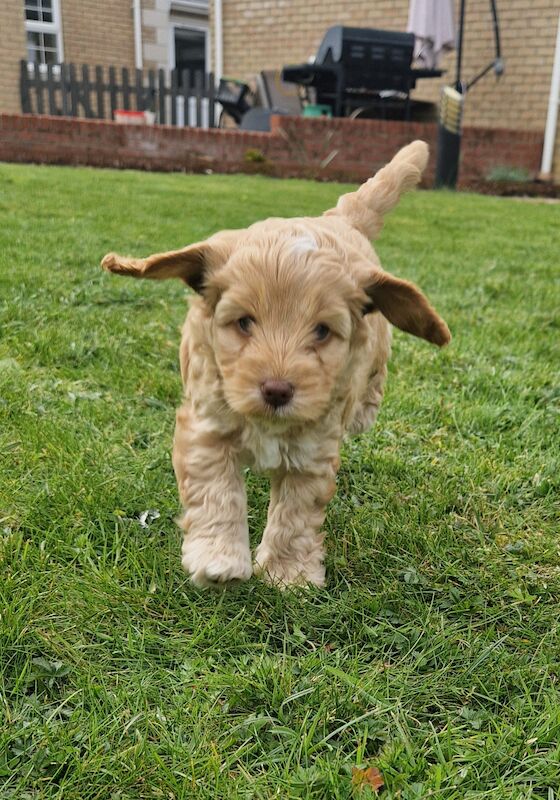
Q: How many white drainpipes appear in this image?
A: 3